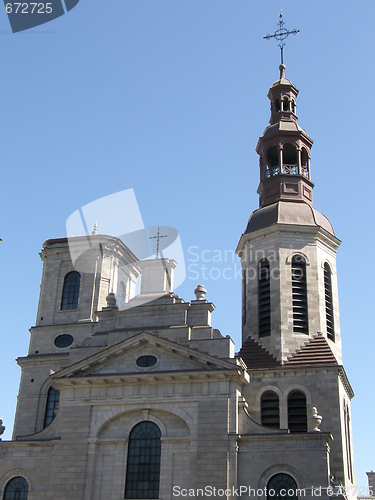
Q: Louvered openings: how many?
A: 5